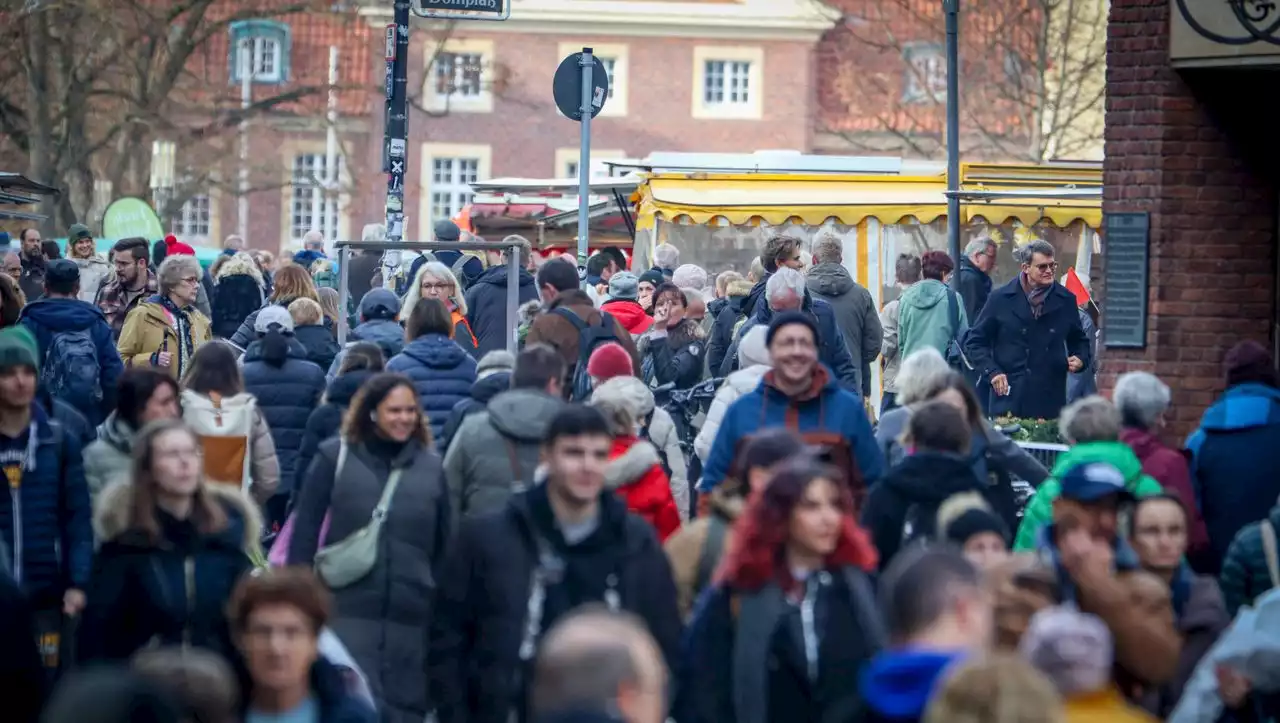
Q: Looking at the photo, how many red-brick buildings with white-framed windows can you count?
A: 1